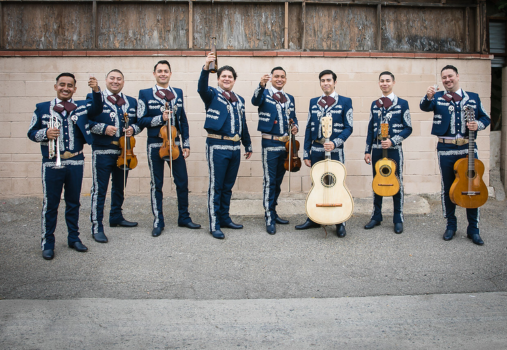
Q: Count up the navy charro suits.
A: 8